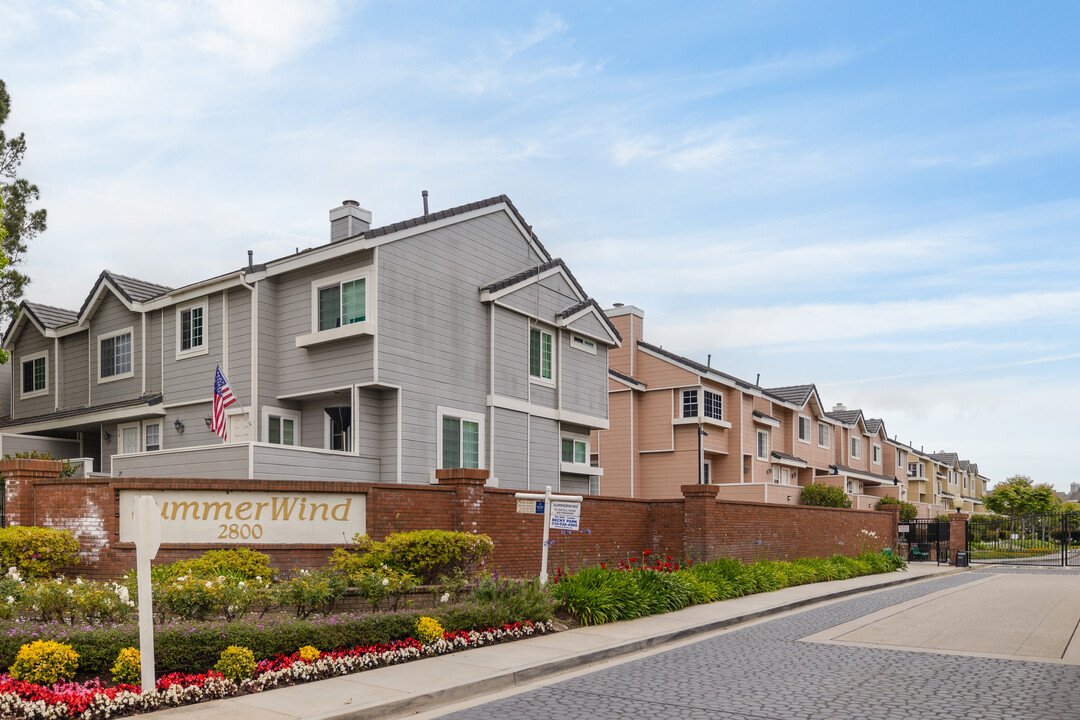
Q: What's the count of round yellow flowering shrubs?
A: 5